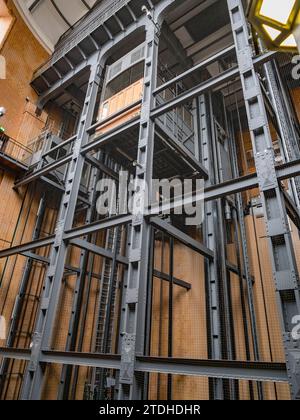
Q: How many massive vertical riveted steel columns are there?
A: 3